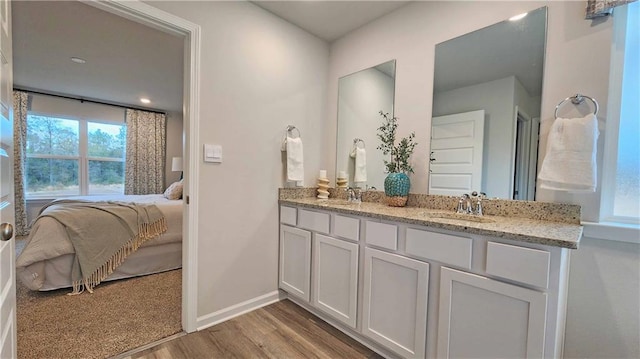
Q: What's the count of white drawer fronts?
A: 6